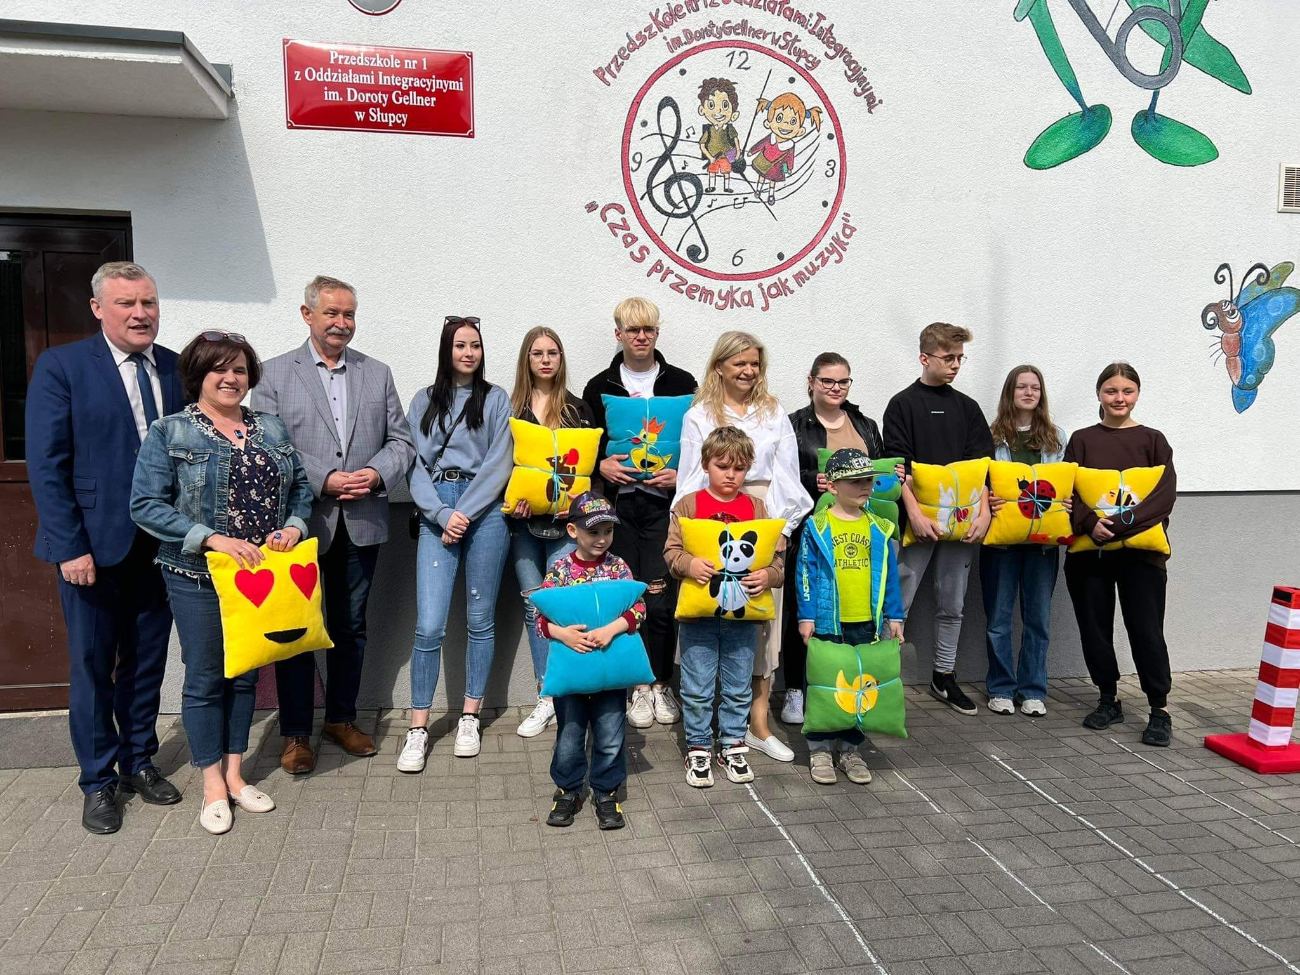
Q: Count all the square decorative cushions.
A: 10